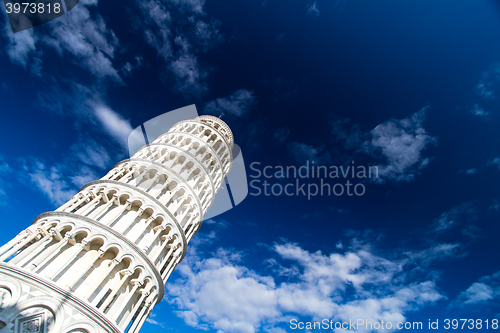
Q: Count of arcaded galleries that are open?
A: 6